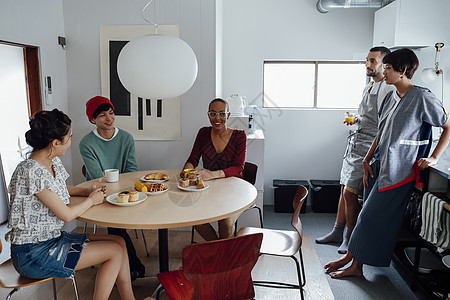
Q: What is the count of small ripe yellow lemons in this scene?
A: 0